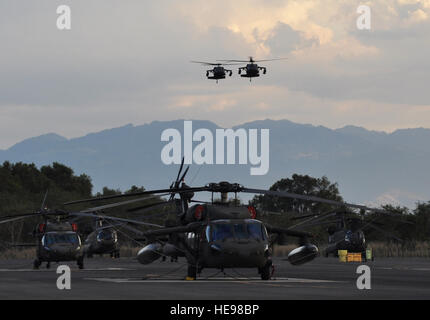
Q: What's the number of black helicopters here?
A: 6